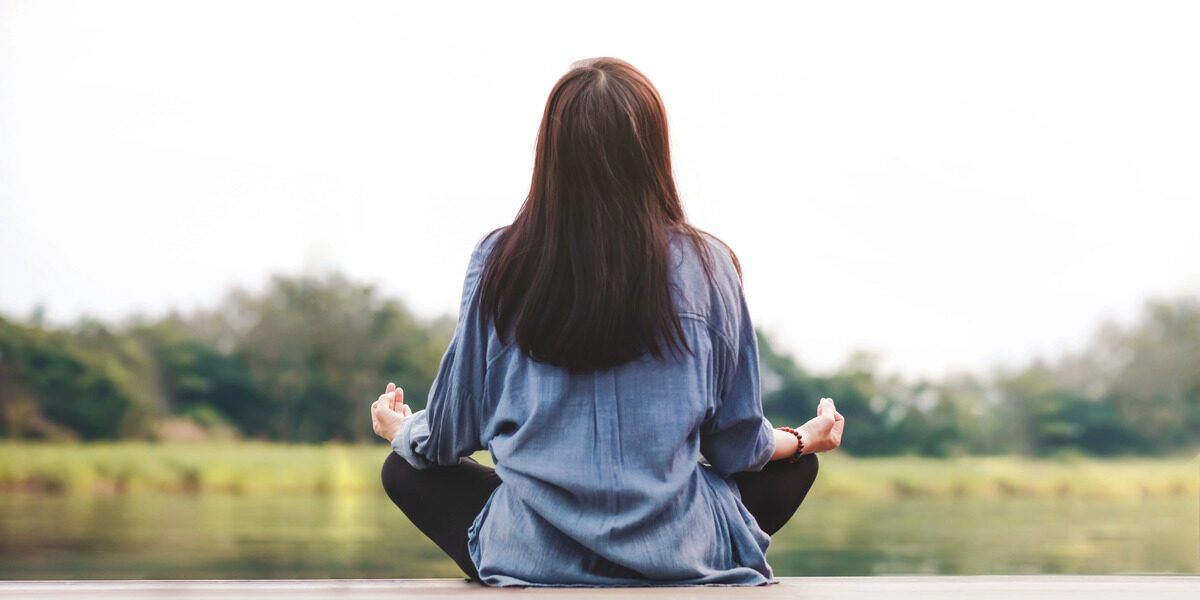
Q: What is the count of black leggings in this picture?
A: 1